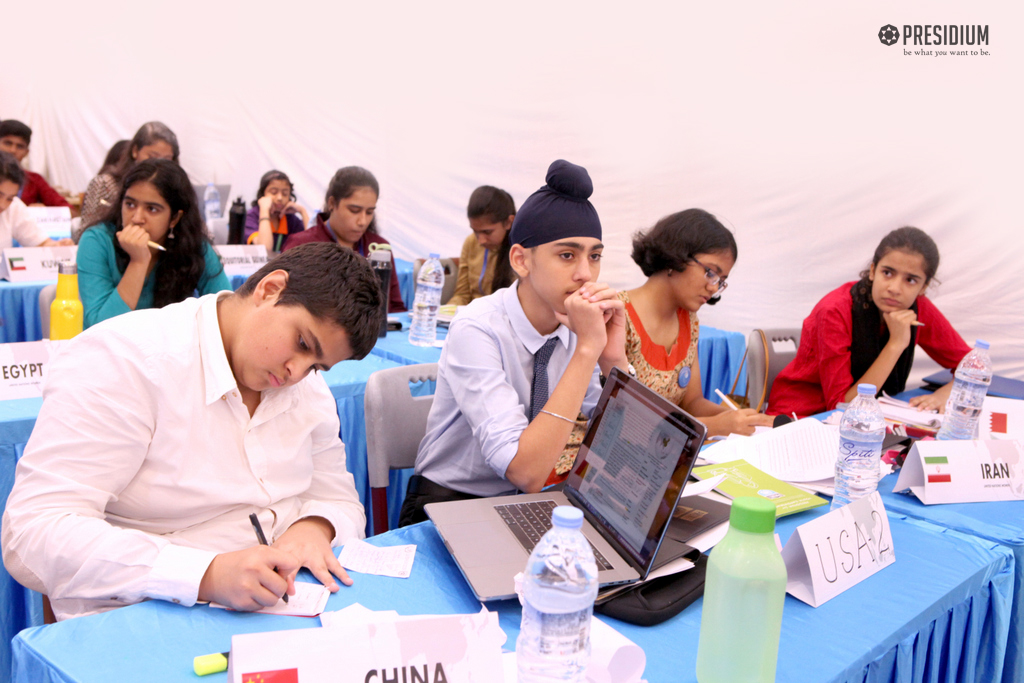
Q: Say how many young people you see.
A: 12